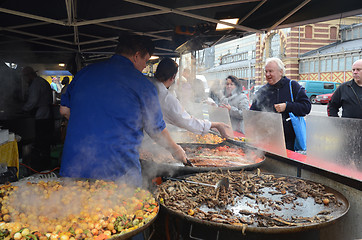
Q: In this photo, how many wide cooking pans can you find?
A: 4